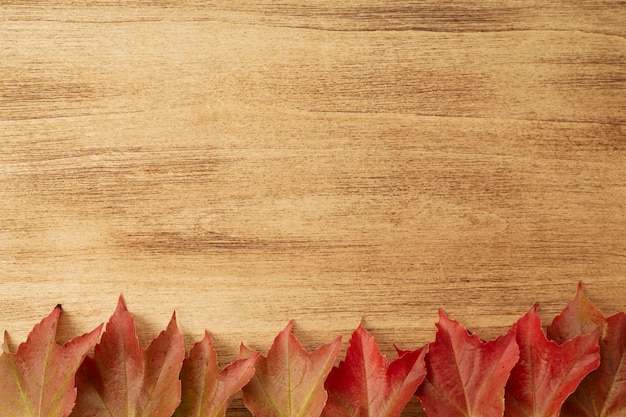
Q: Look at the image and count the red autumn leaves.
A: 8